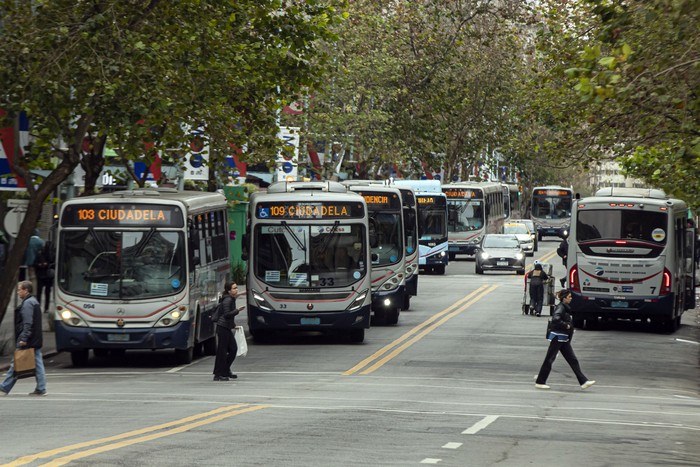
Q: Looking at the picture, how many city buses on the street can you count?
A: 9